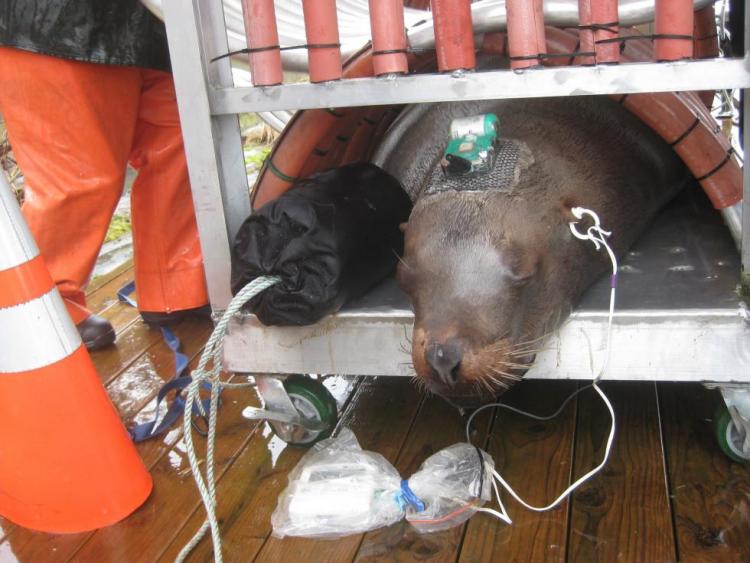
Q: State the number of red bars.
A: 7